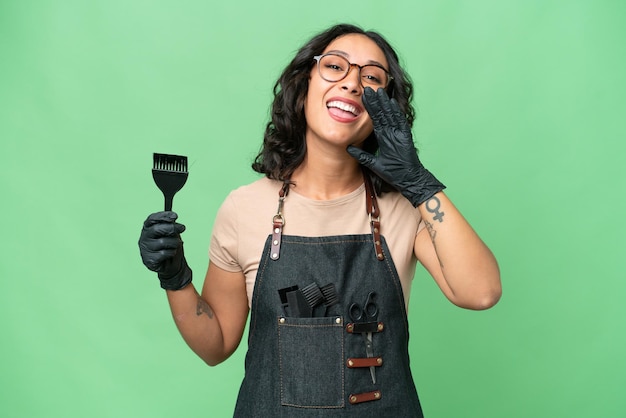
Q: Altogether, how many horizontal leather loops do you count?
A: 3